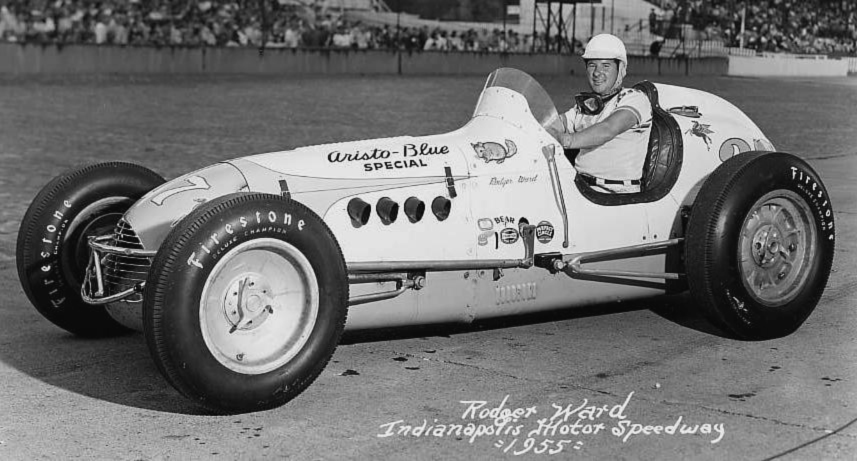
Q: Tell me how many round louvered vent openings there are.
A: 4